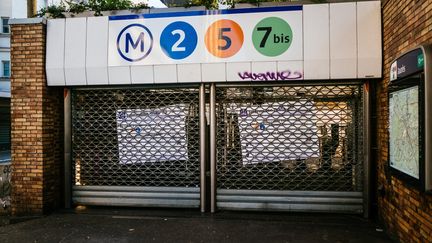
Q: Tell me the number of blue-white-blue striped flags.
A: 0